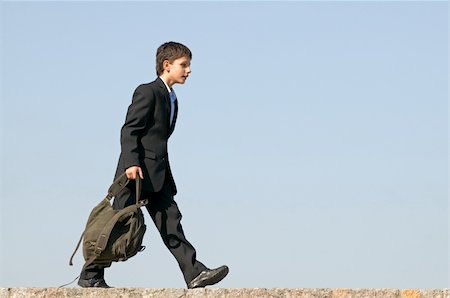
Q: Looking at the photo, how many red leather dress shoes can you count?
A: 0